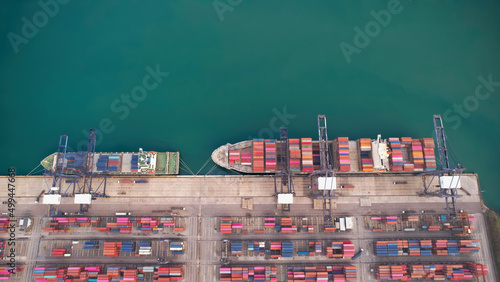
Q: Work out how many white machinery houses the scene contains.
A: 5